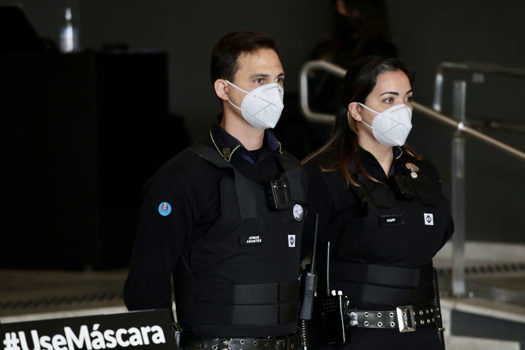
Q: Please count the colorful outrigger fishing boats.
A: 0